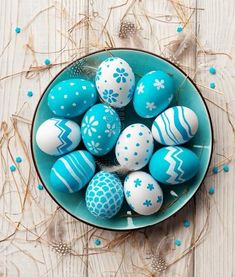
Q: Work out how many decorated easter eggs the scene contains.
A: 11